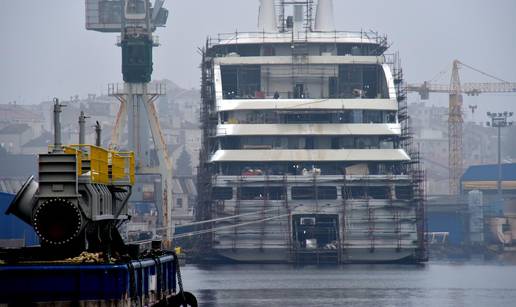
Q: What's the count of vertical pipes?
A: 3